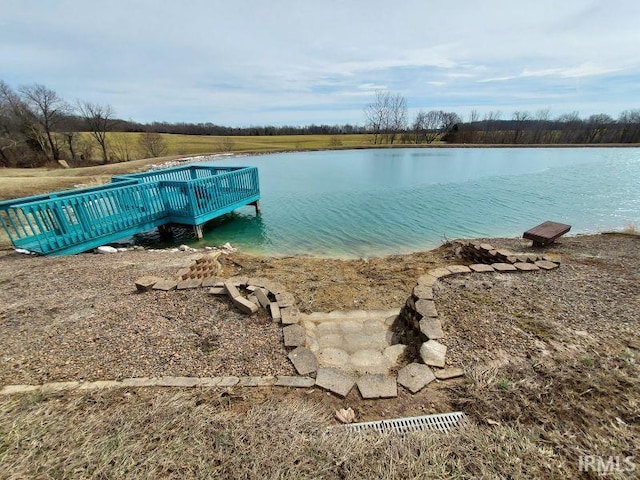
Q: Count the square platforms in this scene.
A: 1